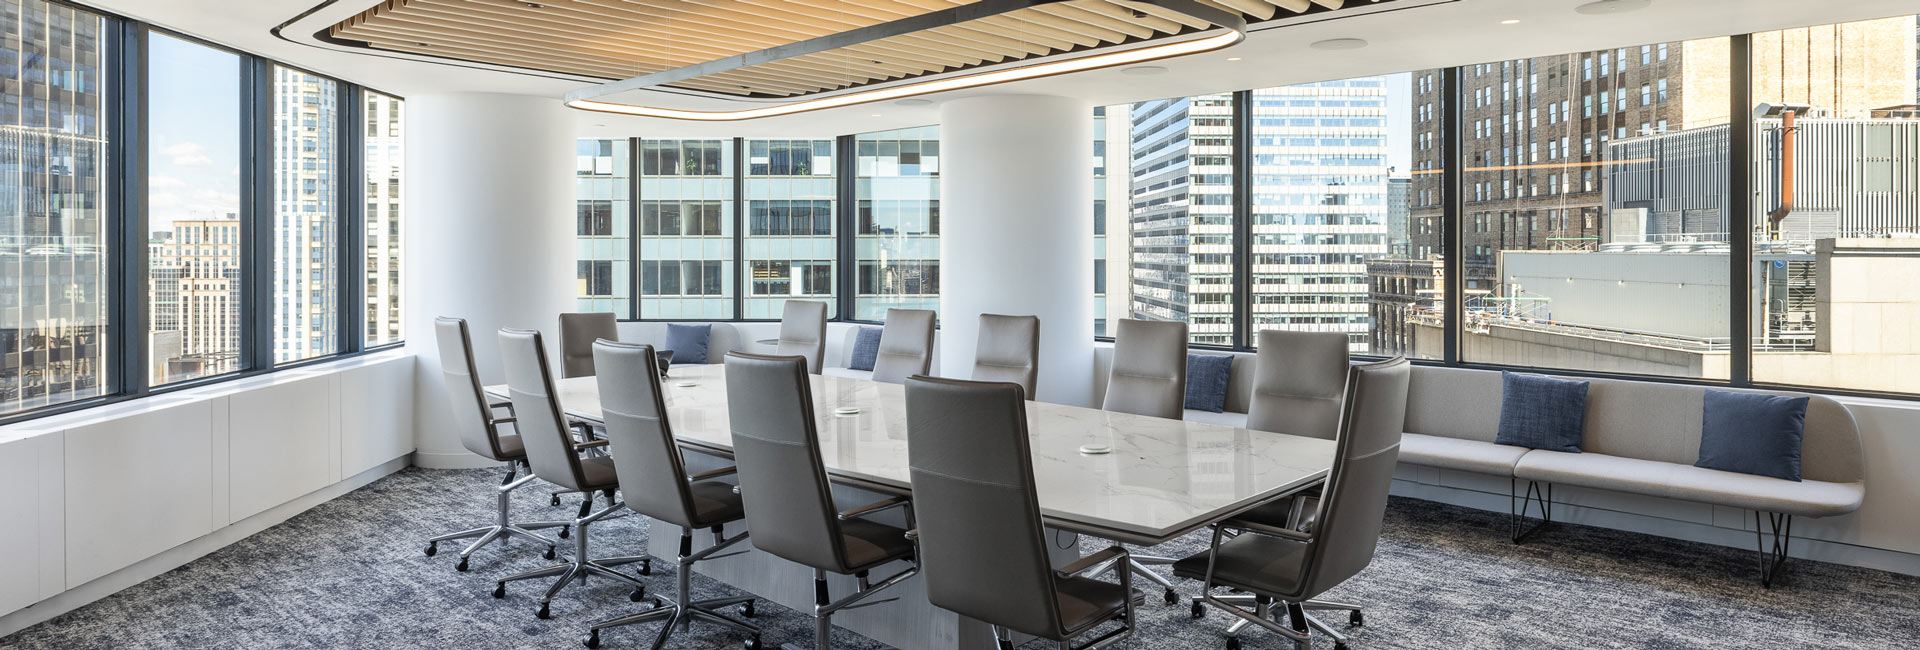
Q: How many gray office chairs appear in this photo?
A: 12